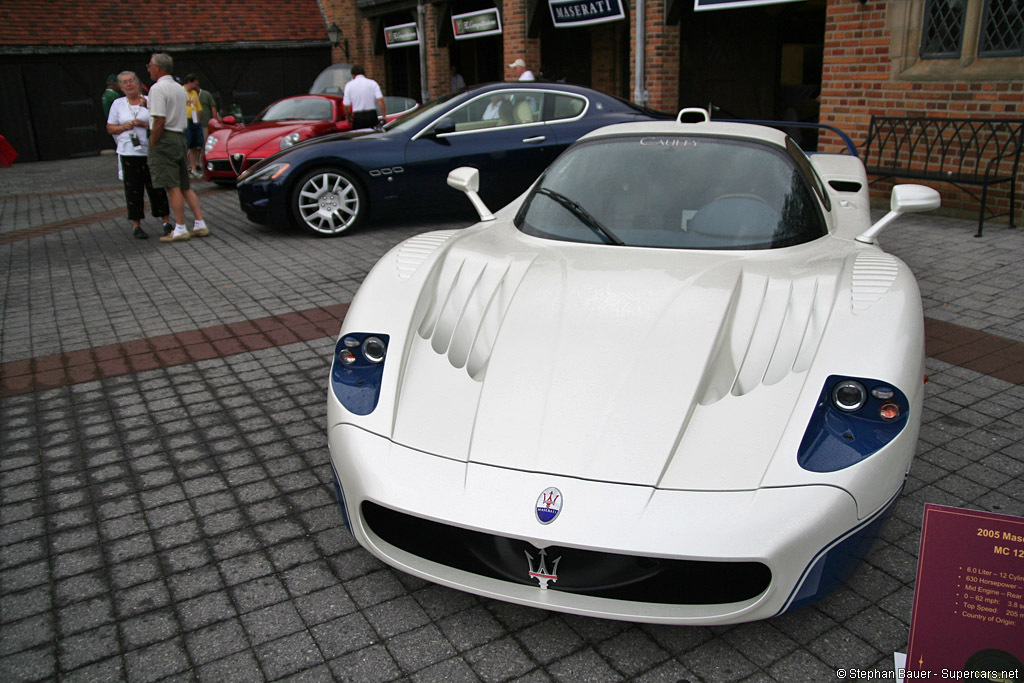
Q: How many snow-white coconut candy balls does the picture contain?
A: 0